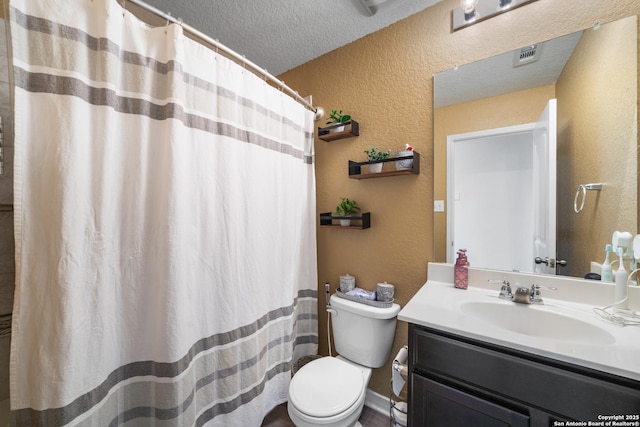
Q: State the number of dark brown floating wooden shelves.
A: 3